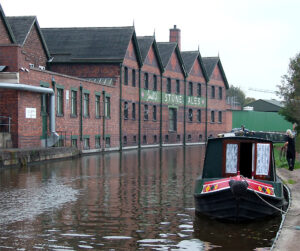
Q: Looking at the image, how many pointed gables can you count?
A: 7